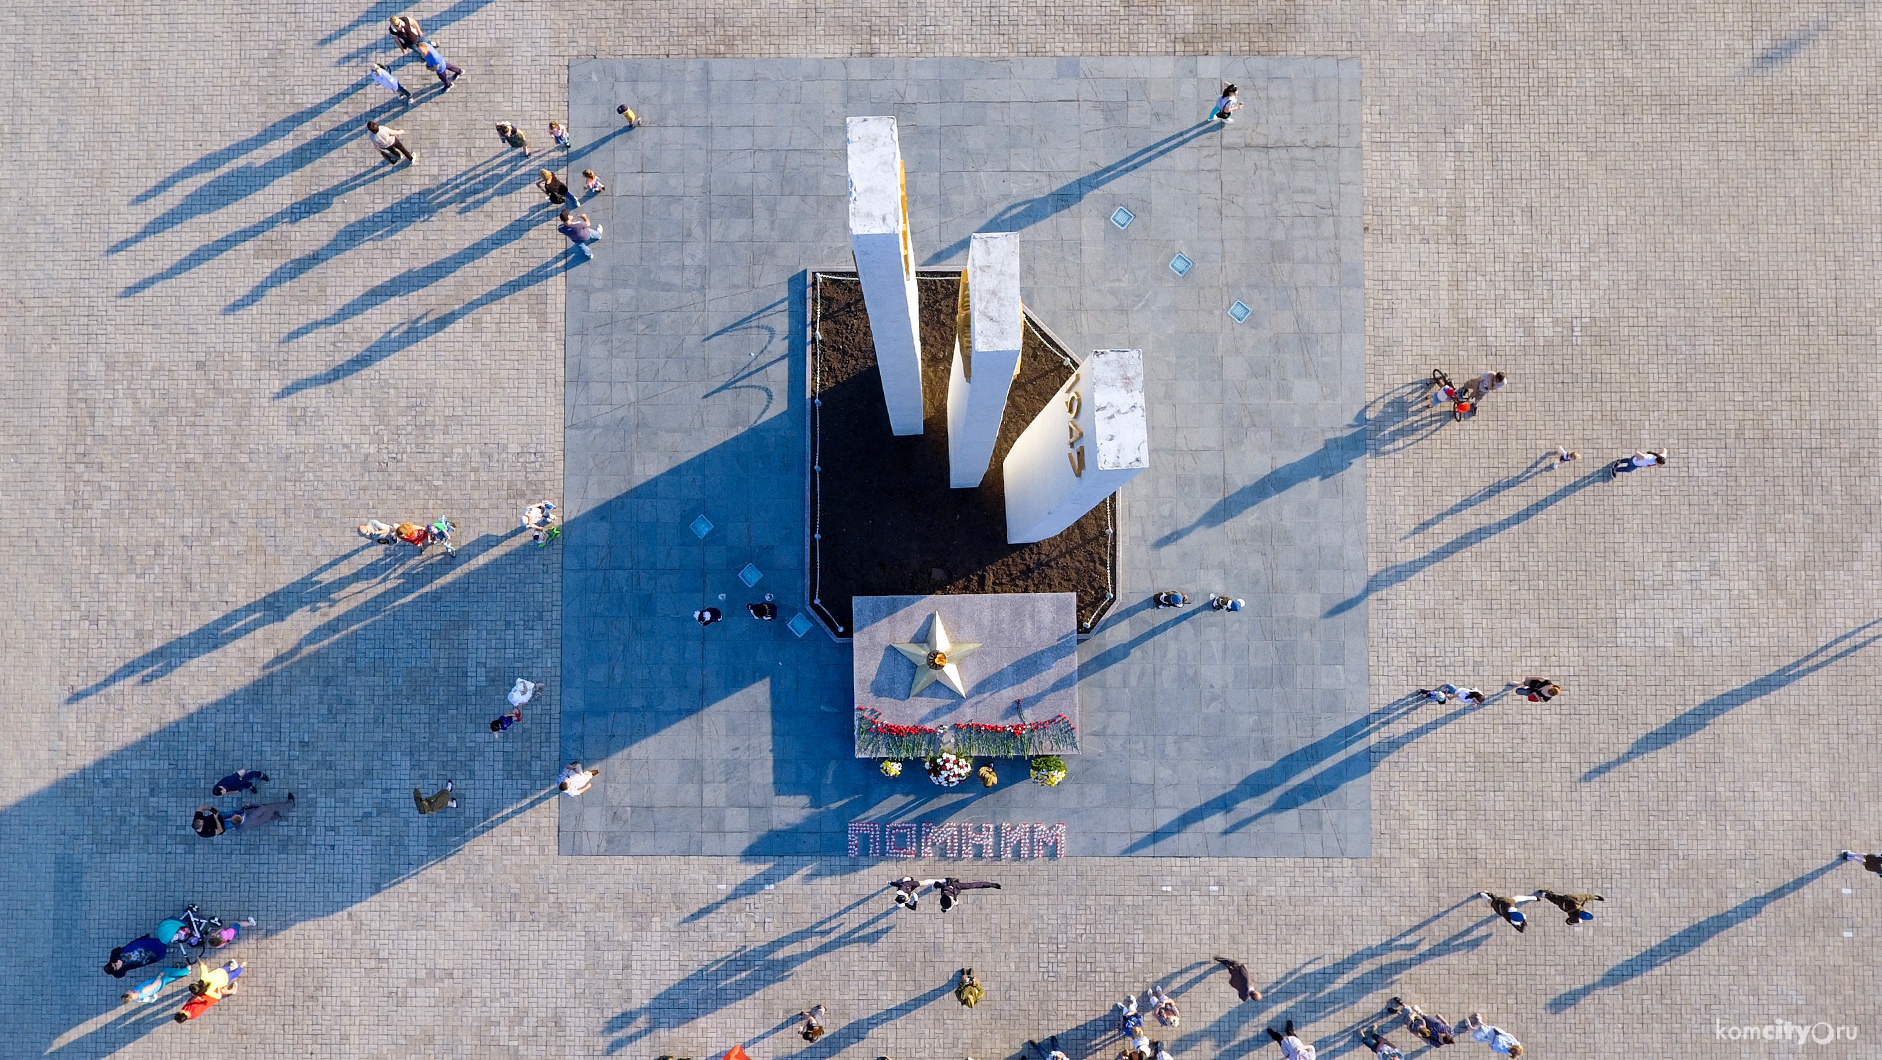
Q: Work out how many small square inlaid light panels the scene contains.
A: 6